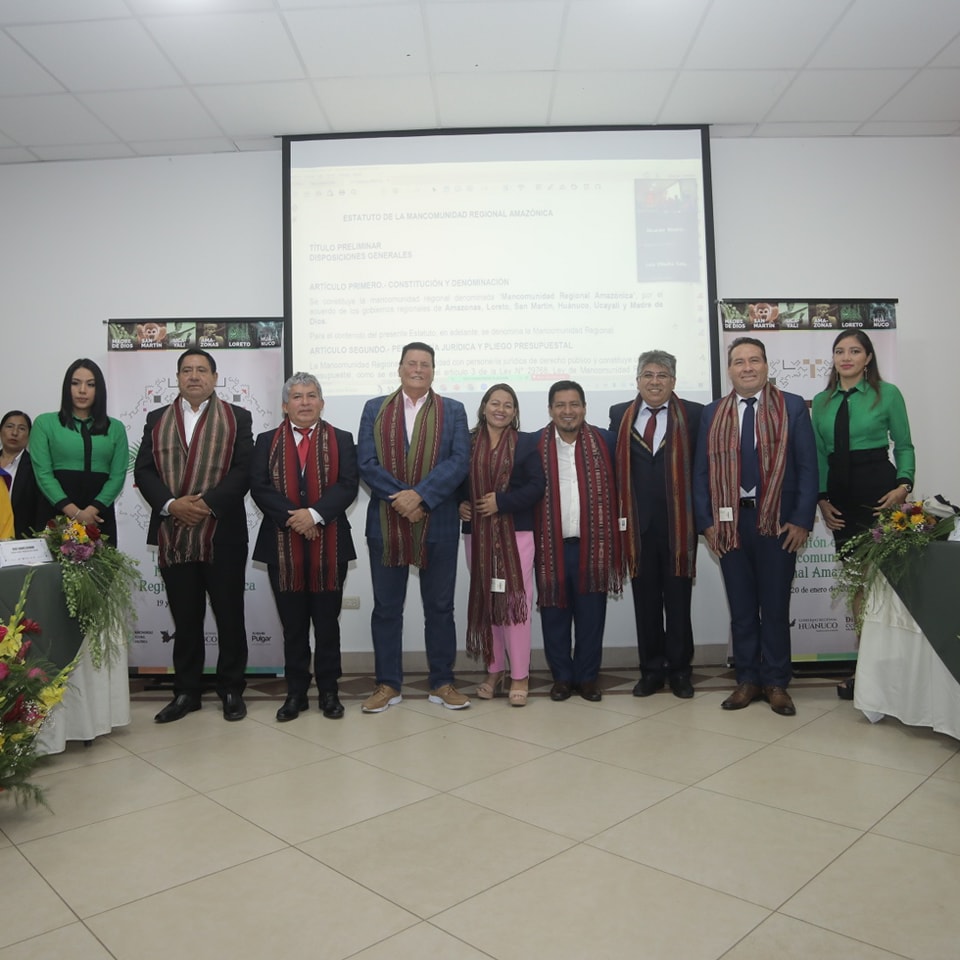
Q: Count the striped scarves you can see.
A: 7